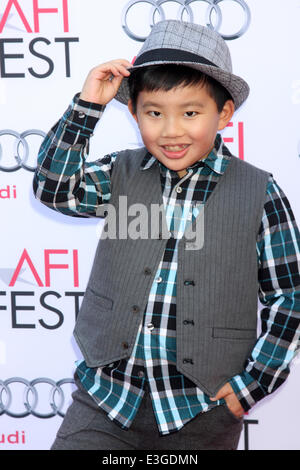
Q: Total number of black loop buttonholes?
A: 3